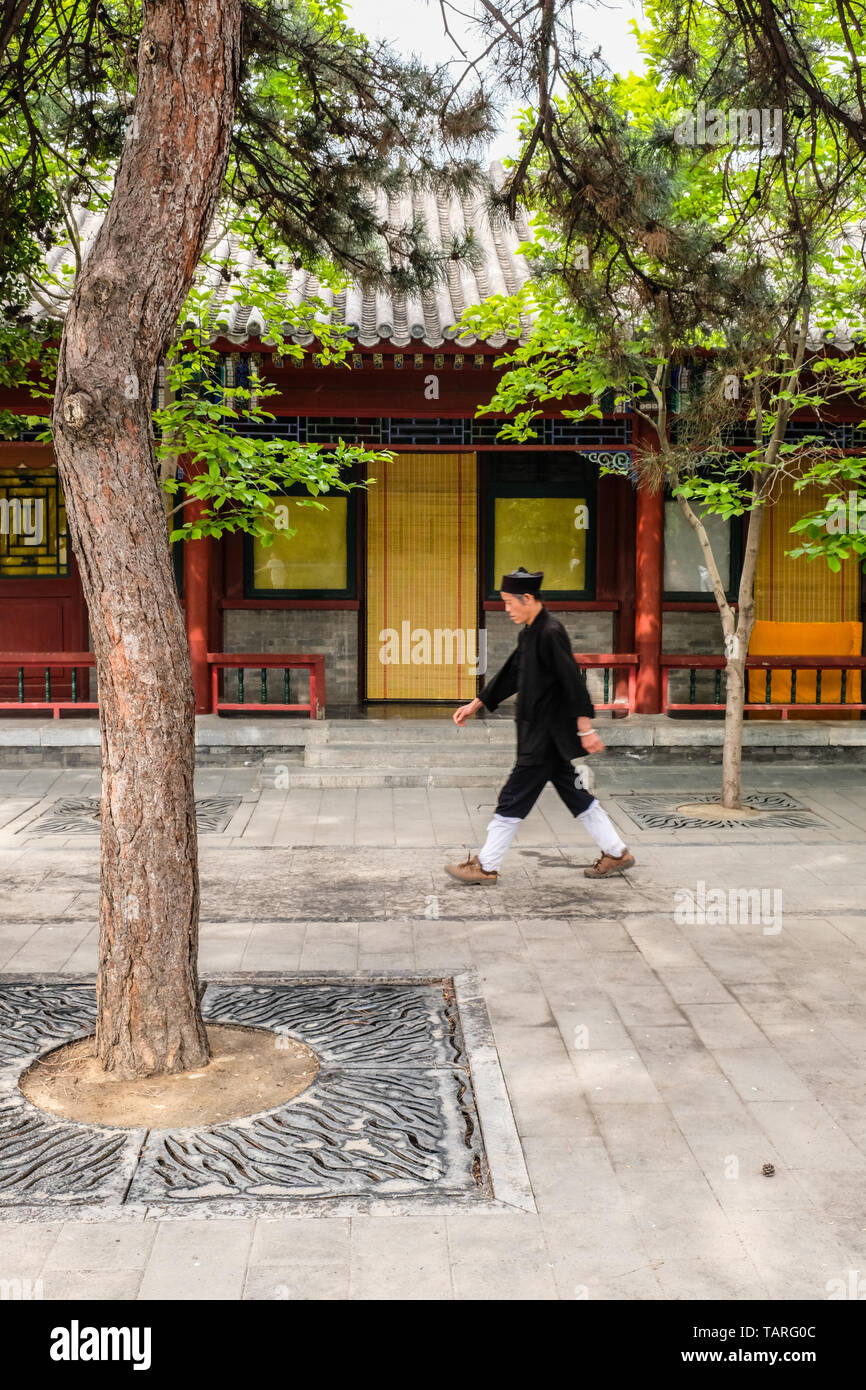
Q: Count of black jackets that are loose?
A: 1